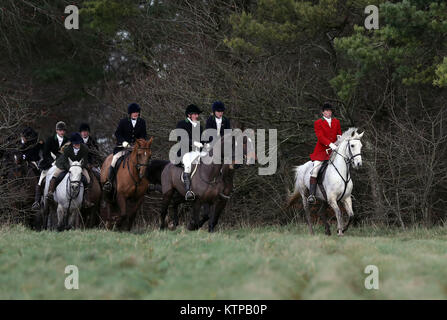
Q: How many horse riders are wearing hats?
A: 8